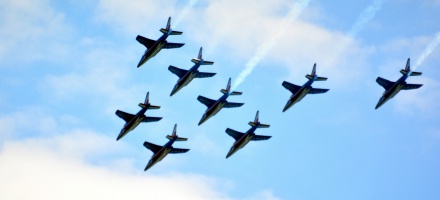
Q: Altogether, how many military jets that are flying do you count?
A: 8